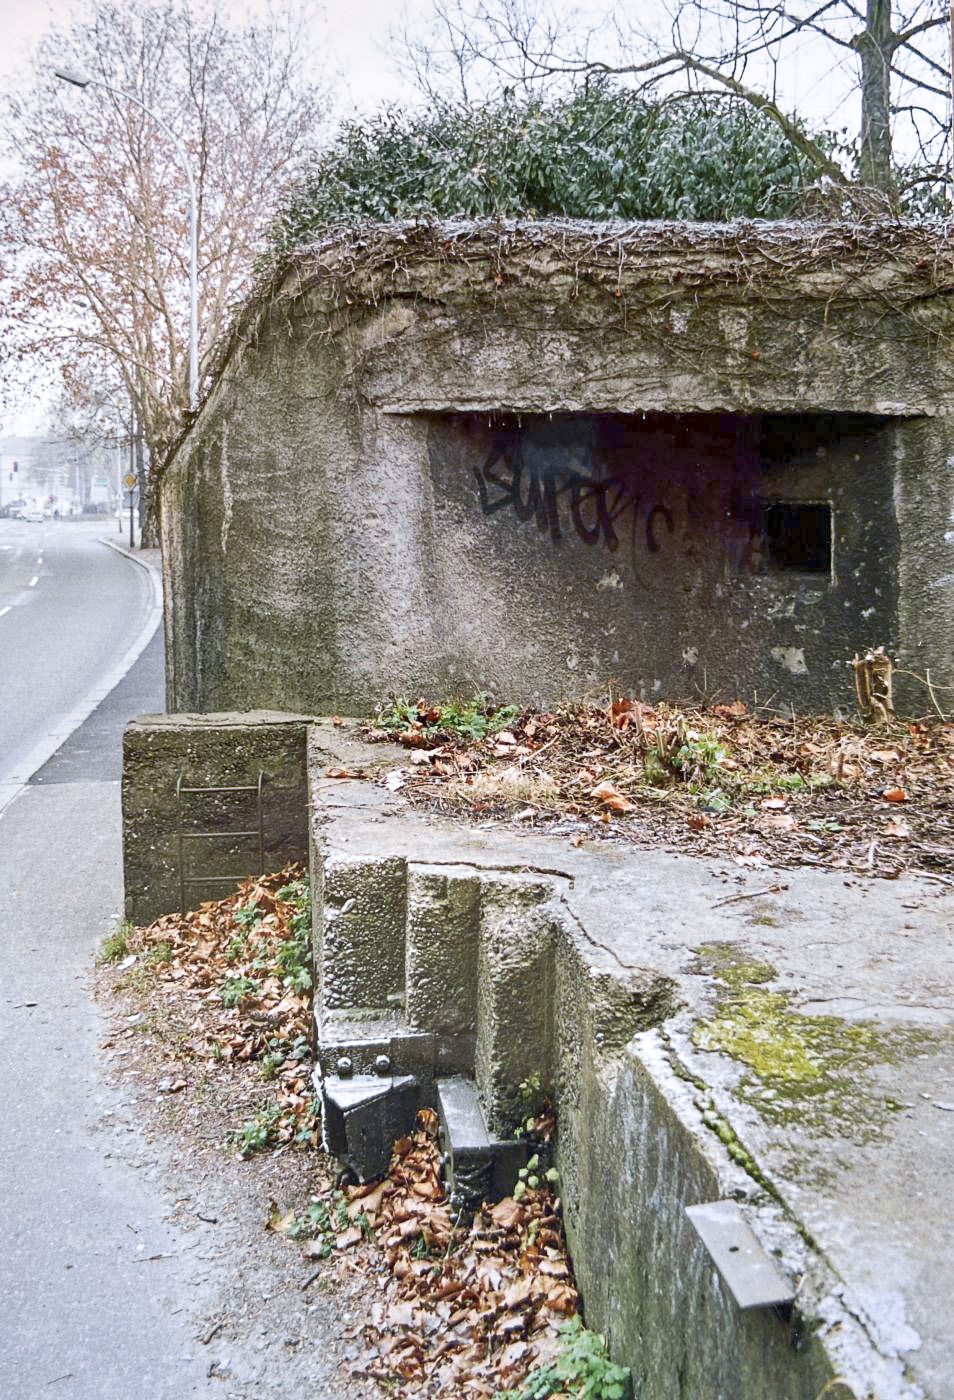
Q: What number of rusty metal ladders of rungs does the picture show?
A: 1